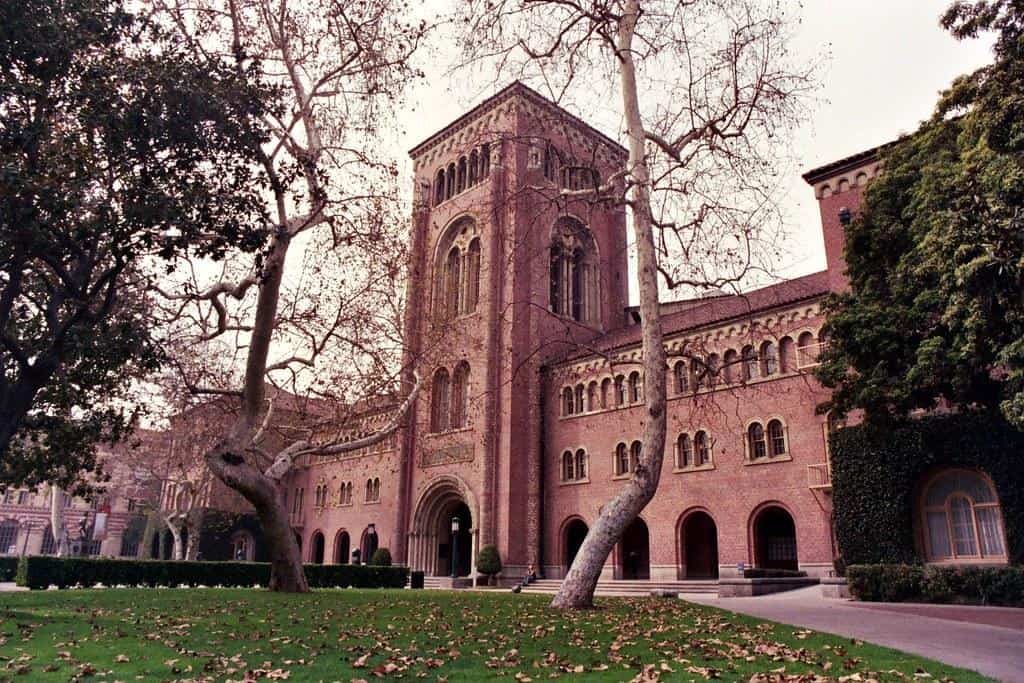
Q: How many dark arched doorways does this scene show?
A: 8